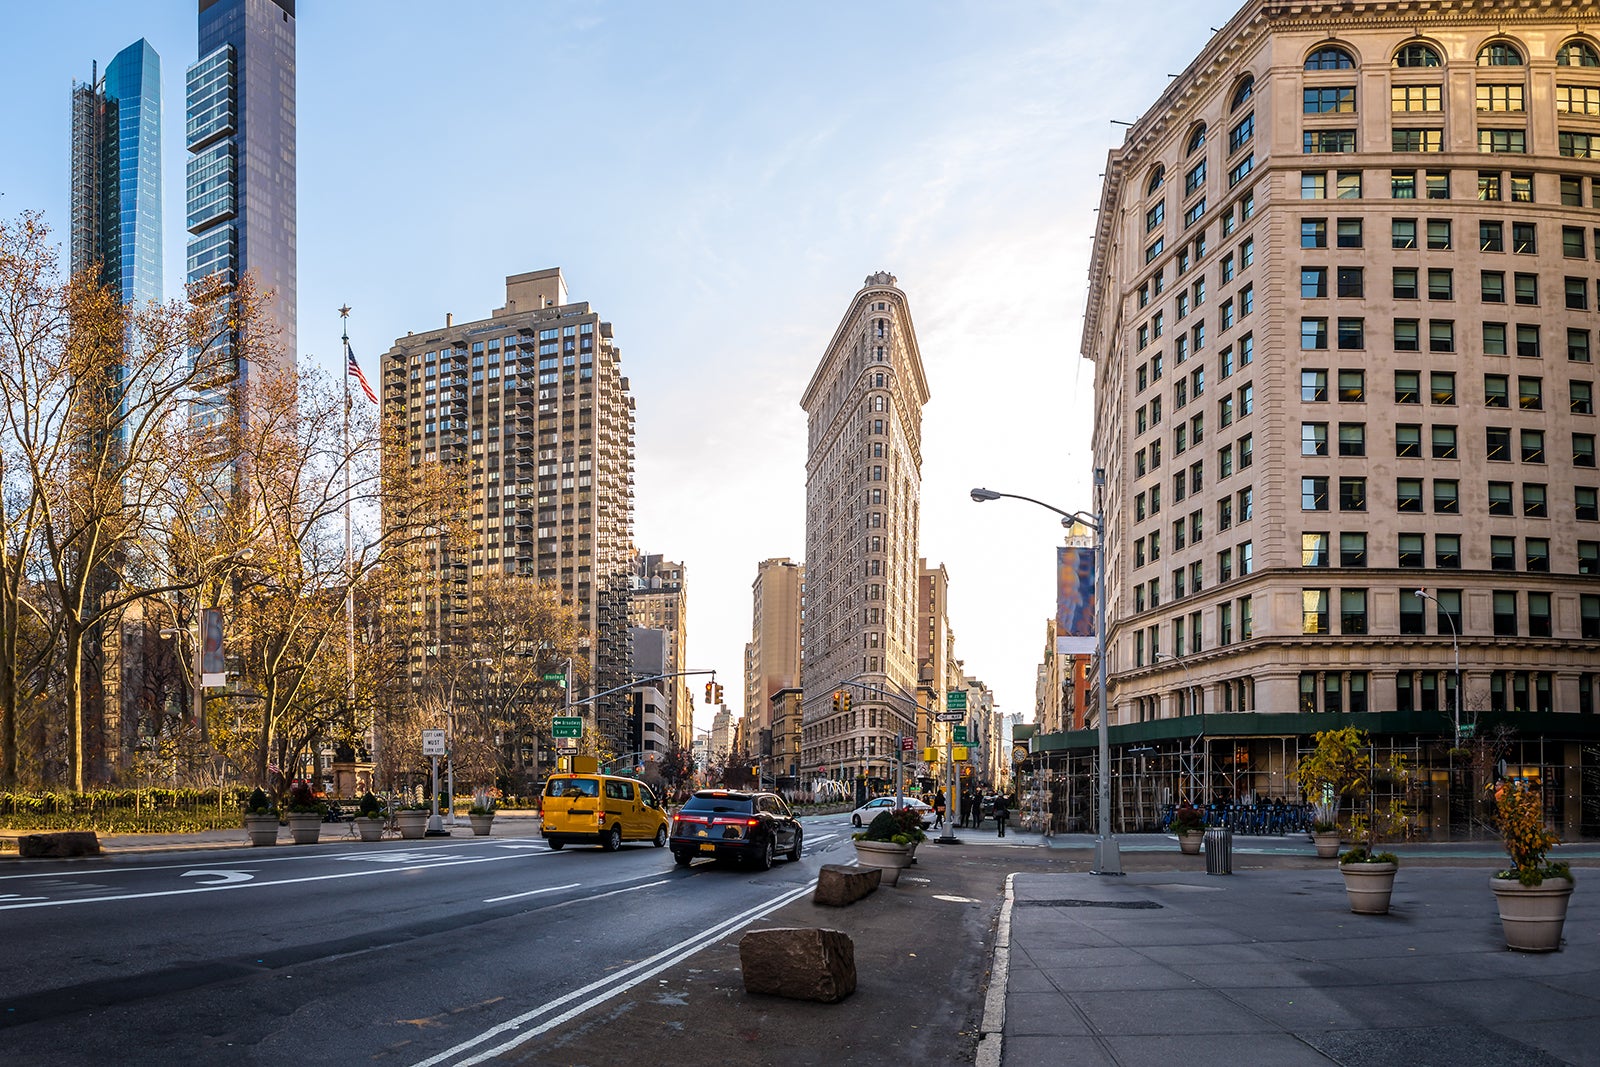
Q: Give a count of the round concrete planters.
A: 11